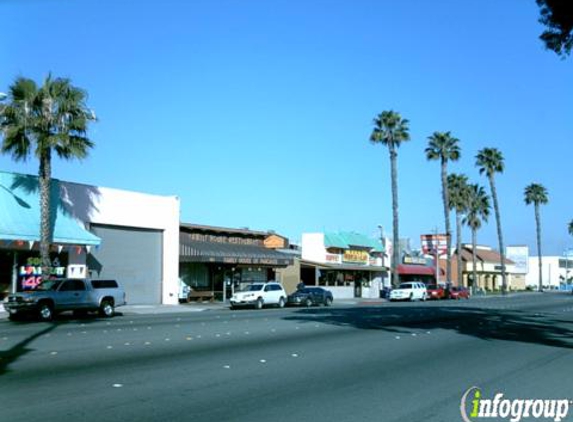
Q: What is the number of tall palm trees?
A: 7